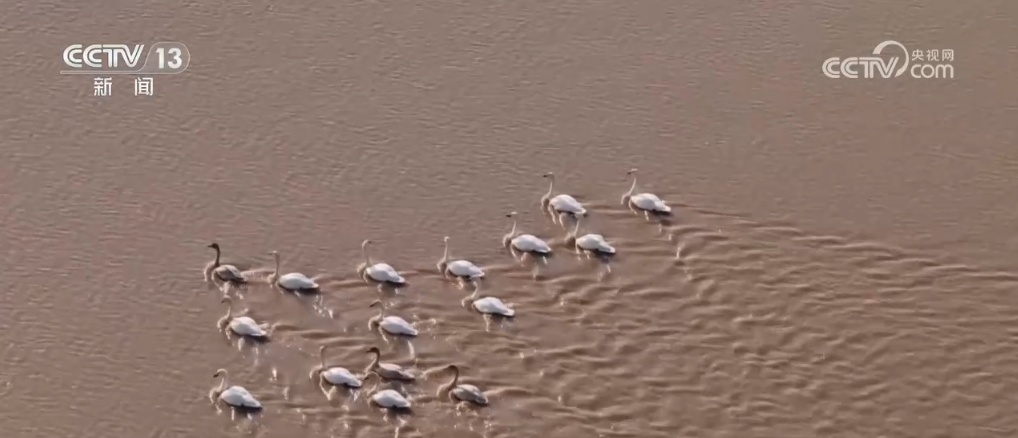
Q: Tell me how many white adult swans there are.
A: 13